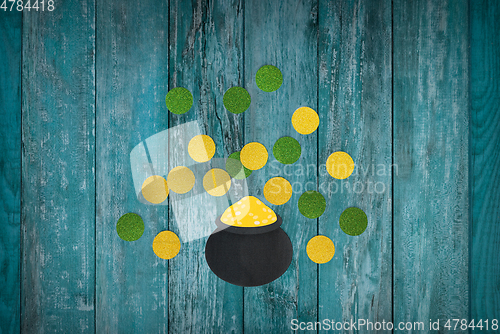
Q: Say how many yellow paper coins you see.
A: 10